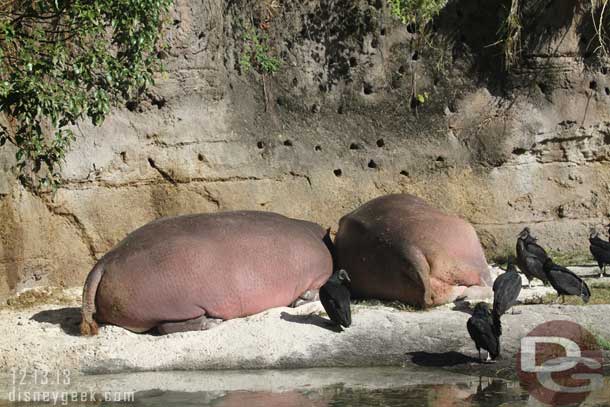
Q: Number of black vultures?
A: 6